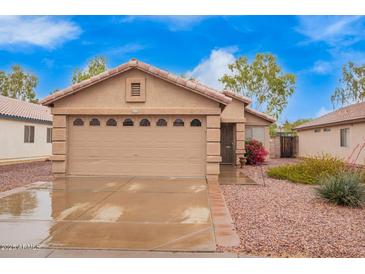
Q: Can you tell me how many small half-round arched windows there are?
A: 8